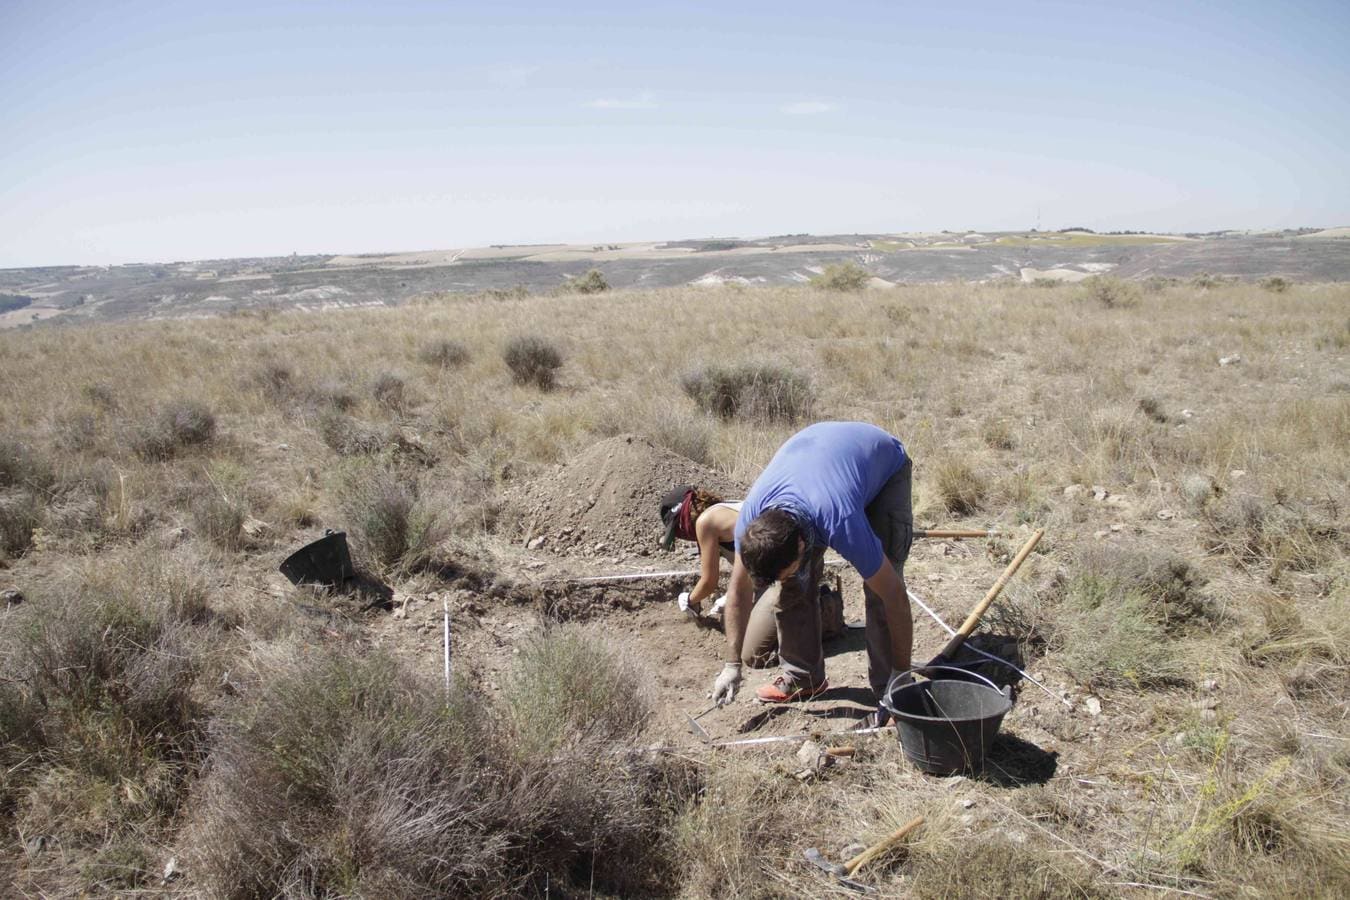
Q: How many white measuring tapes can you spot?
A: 4